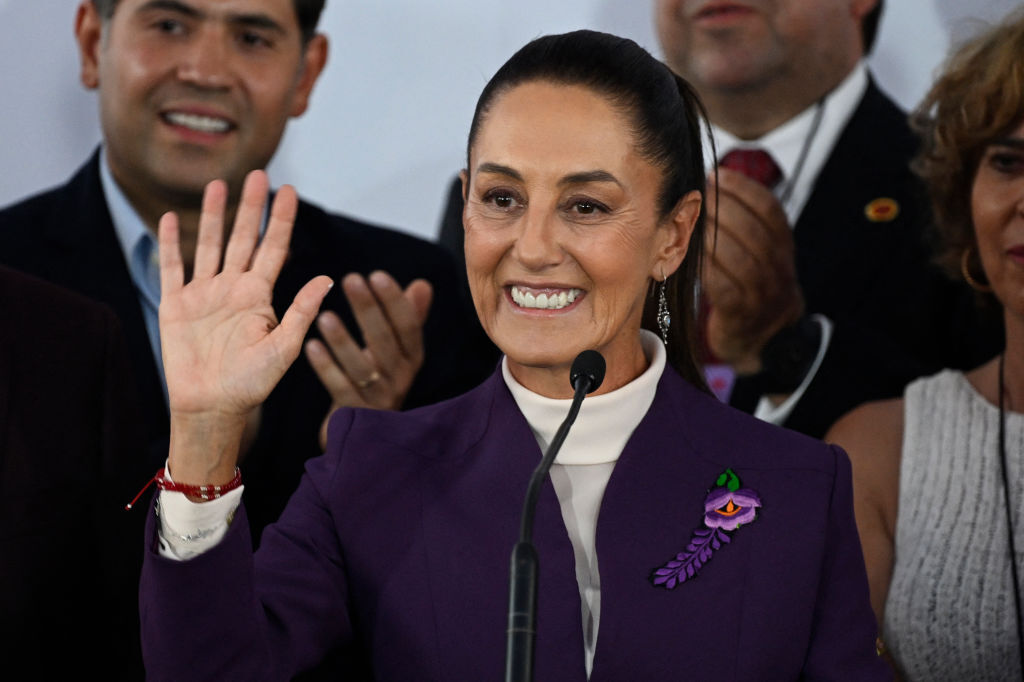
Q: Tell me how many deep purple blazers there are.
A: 1